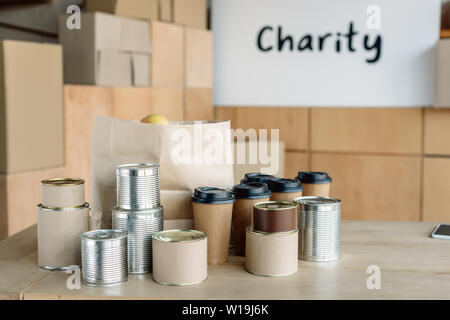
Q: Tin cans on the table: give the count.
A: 9